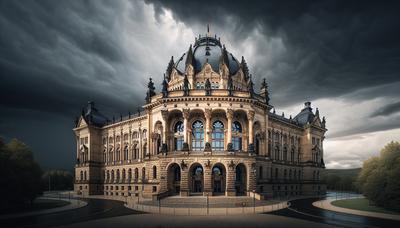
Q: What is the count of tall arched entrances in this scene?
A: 4